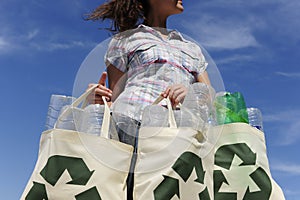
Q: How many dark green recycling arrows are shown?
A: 9